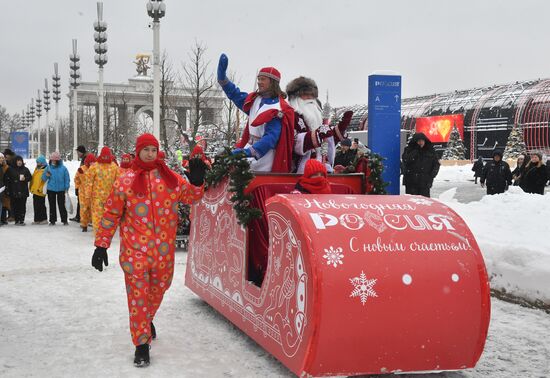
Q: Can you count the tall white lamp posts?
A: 9